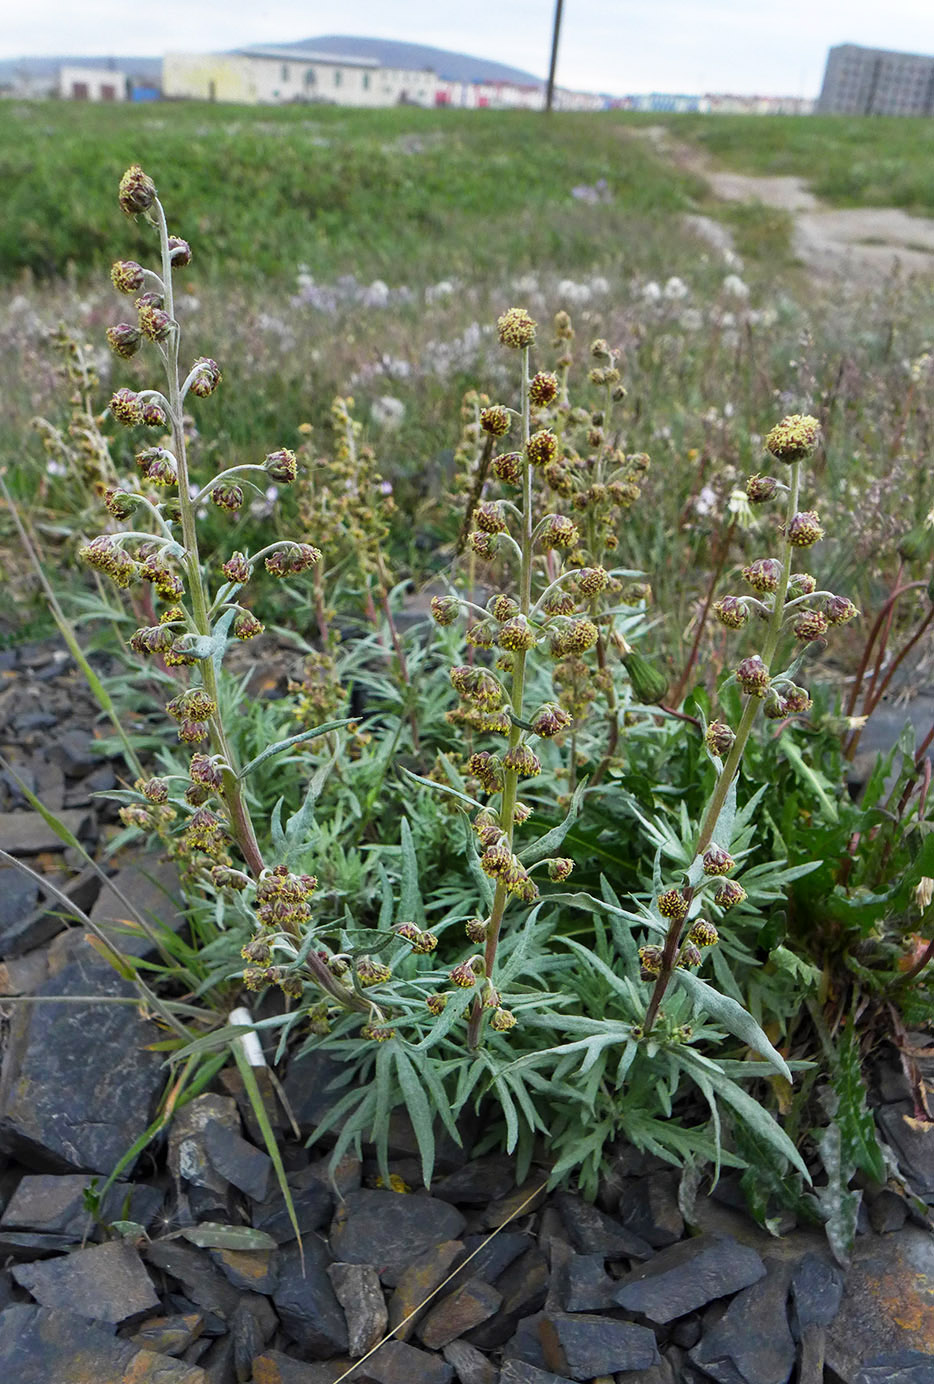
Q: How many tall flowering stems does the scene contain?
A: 3